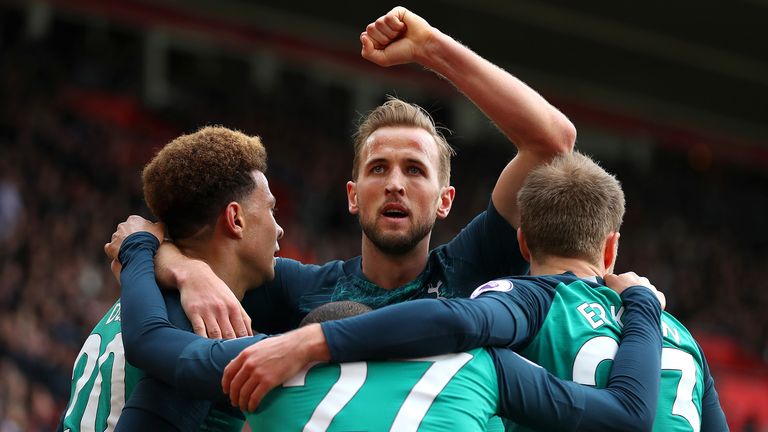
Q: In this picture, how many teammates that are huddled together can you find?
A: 4